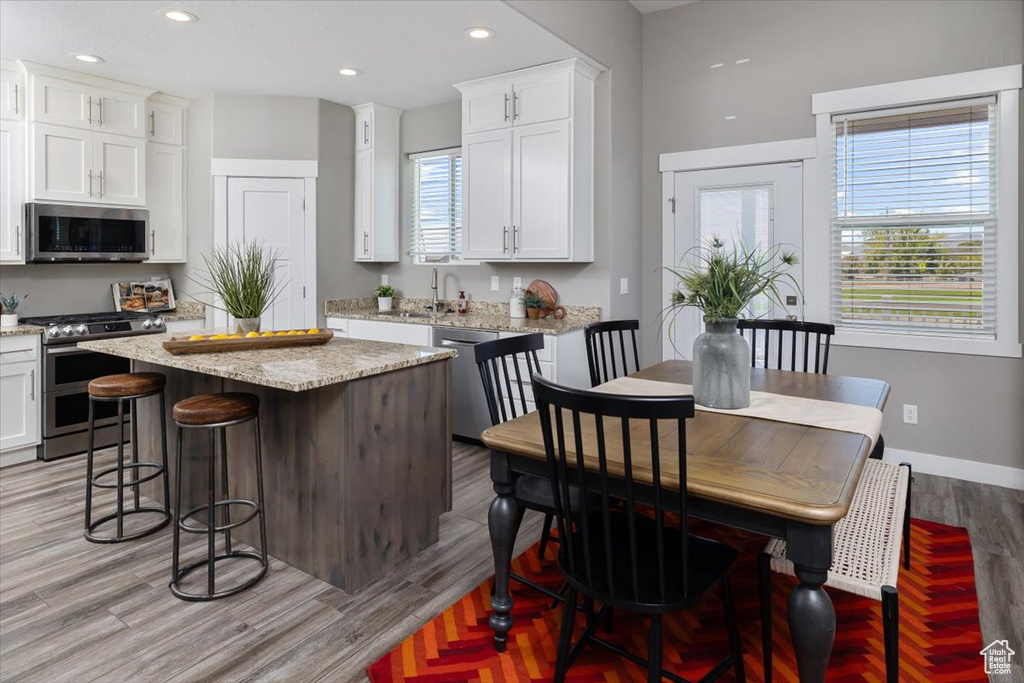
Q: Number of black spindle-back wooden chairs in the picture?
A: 4